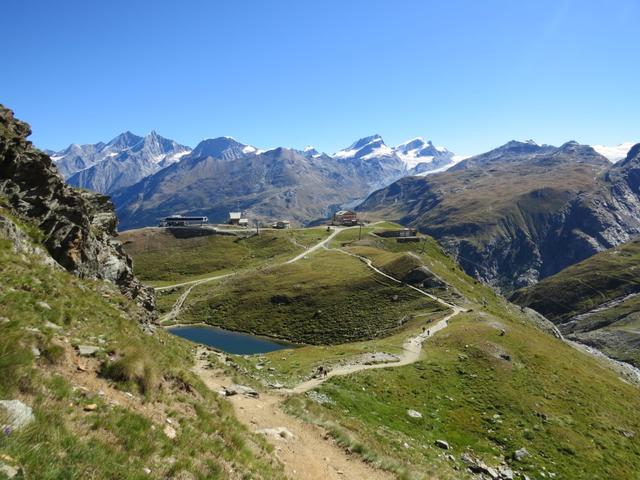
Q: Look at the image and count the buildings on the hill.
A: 5